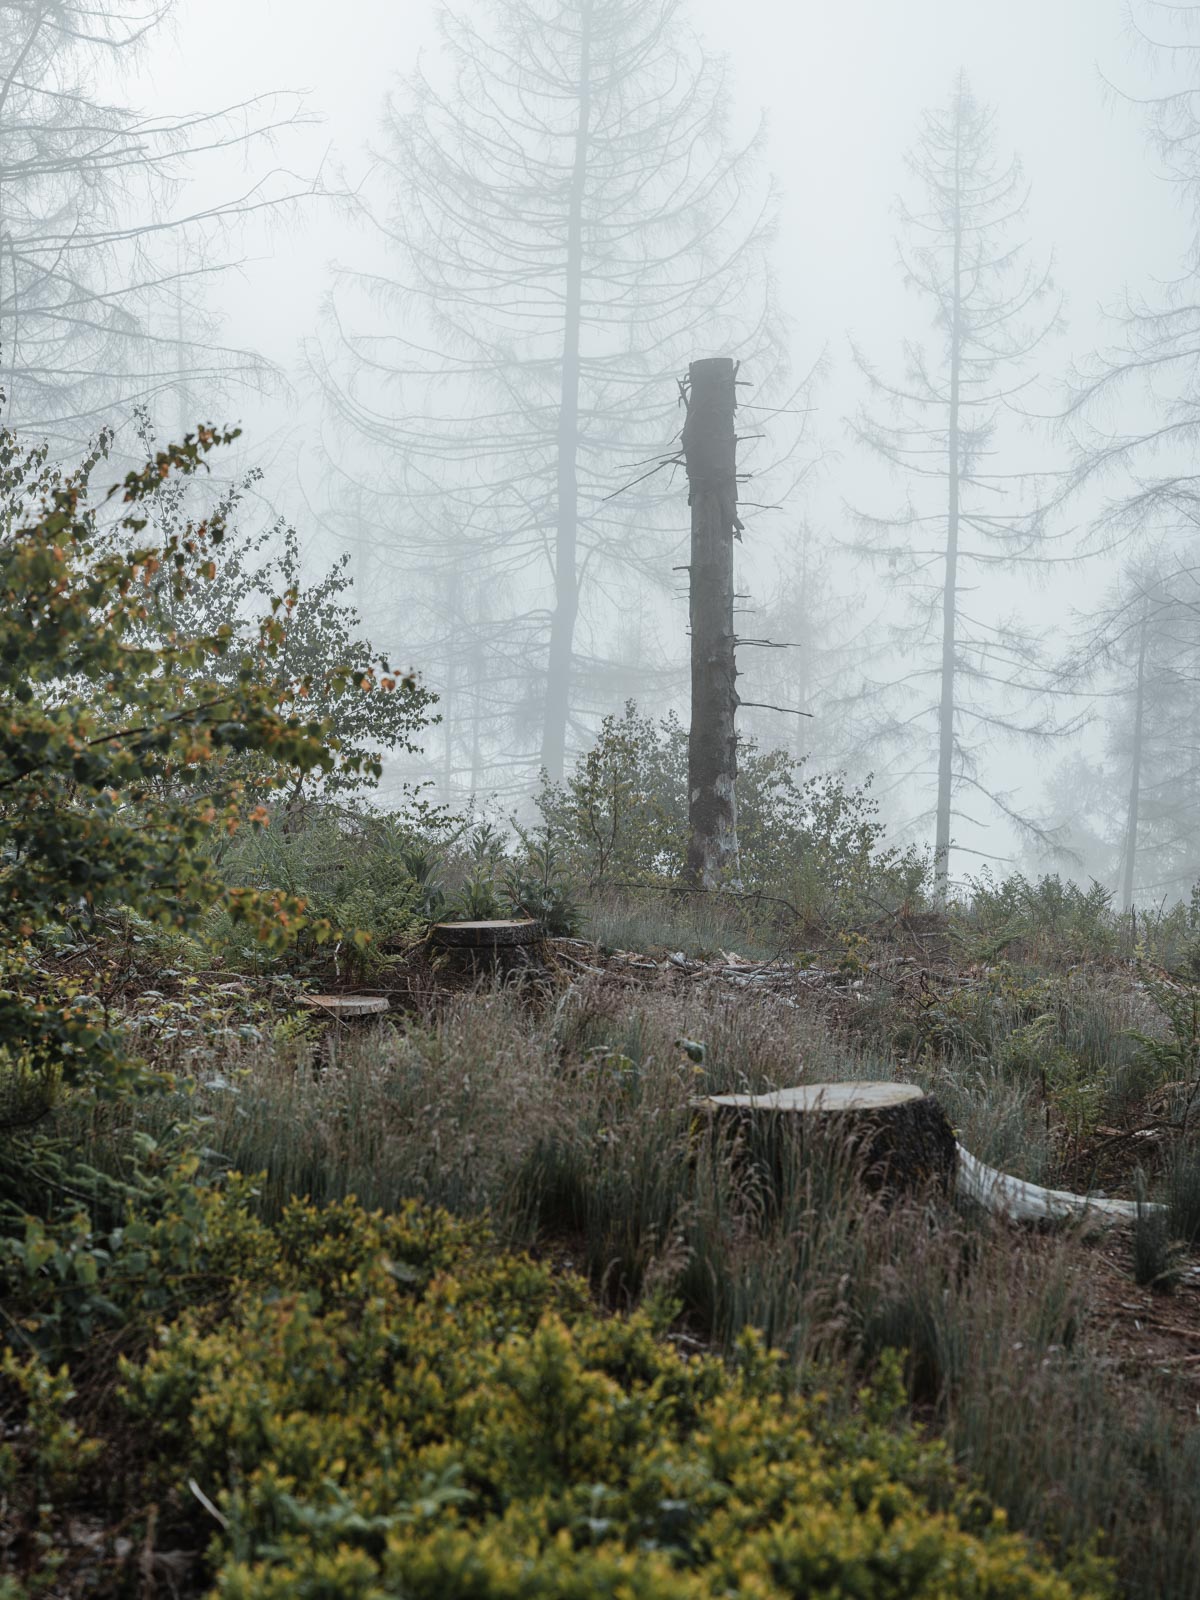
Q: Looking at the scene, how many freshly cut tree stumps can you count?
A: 3